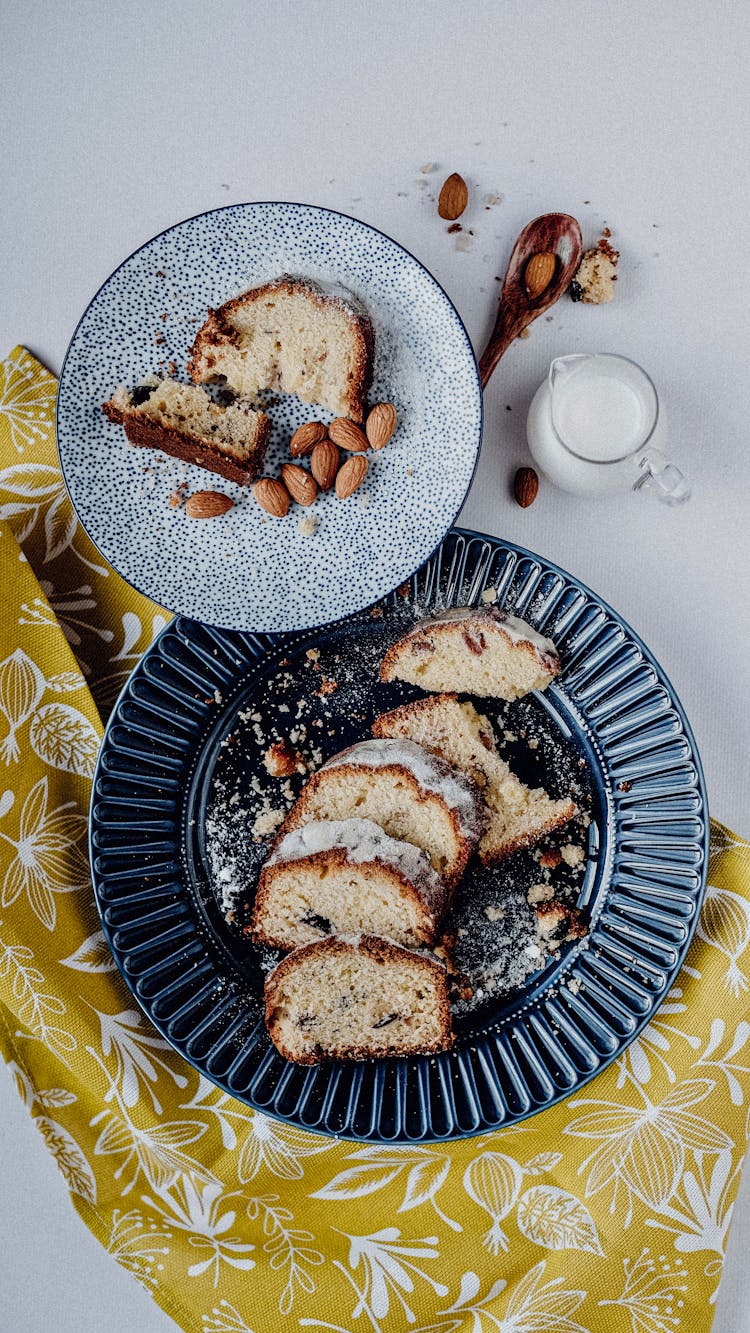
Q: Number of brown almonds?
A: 11